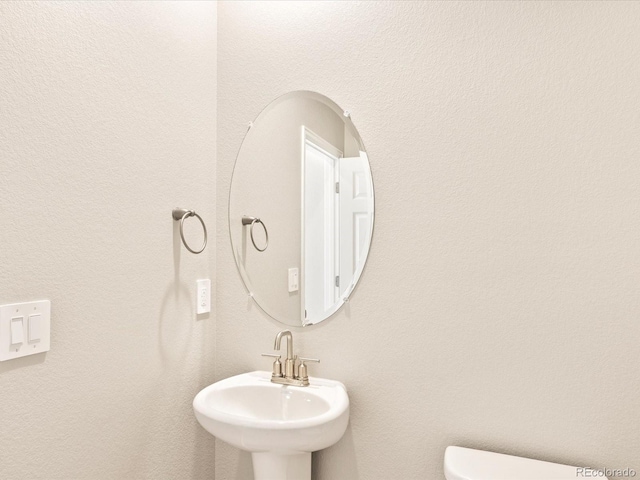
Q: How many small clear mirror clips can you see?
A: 4